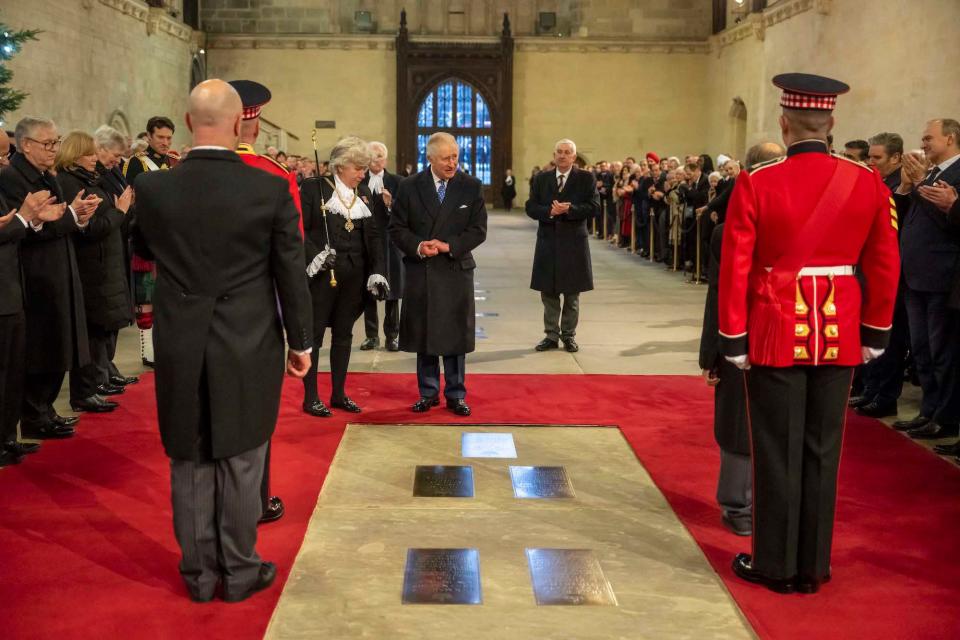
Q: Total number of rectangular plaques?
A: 5